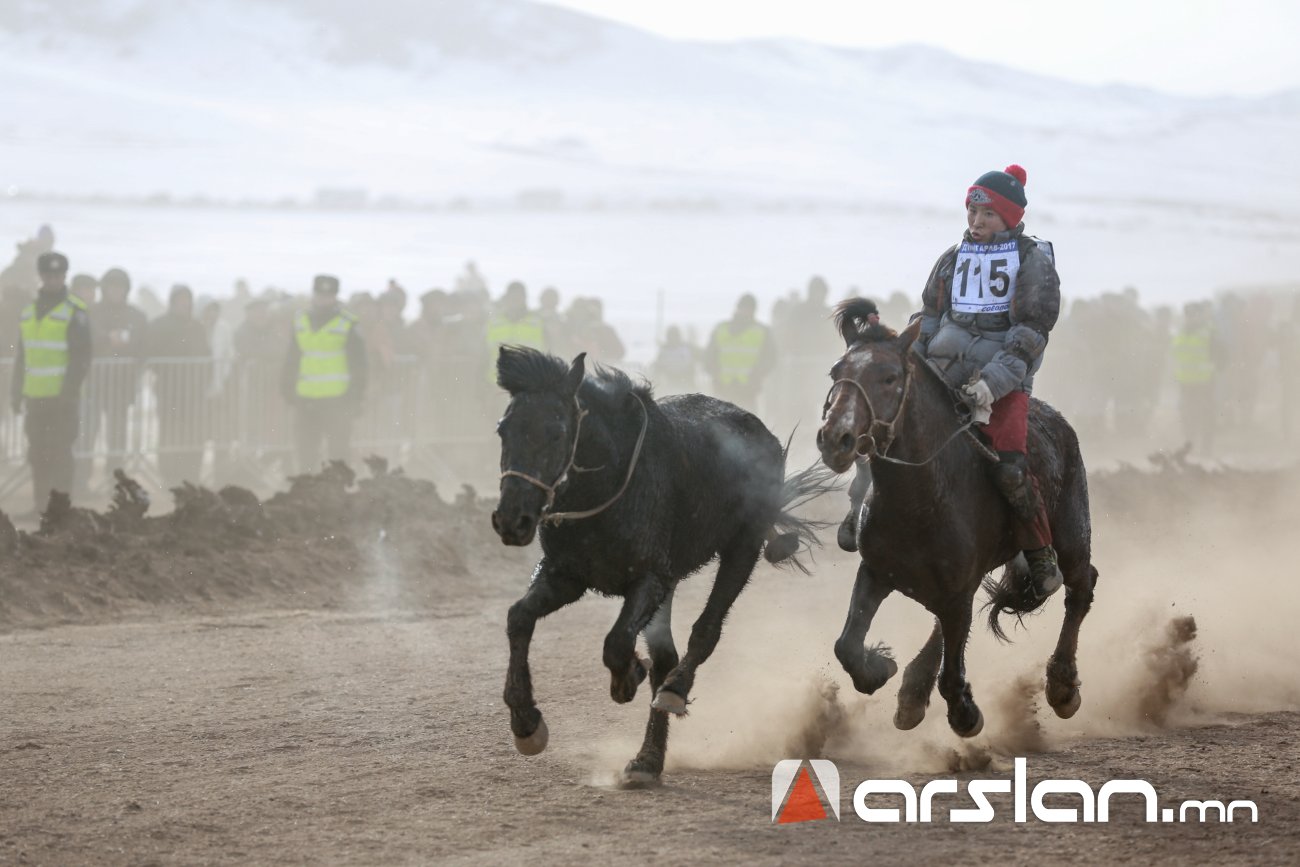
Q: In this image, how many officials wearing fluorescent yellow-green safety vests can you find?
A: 5